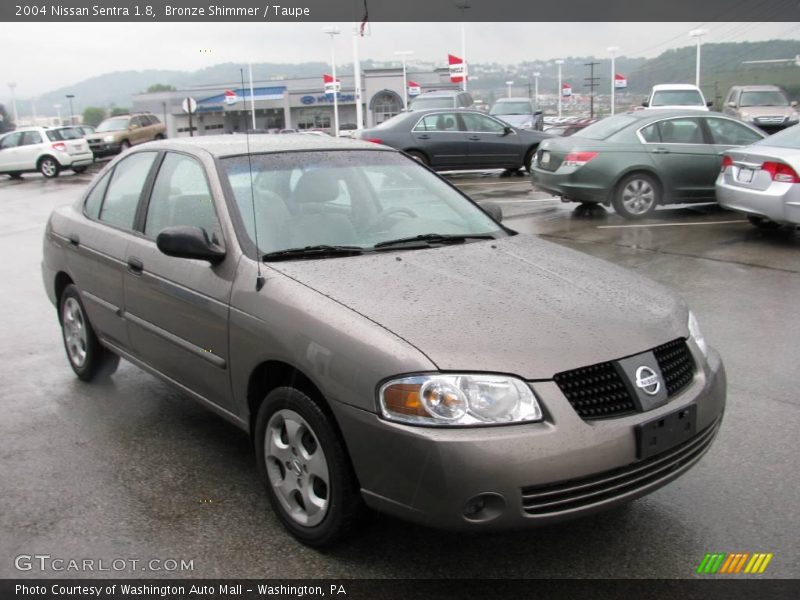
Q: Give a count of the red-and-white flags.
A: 6